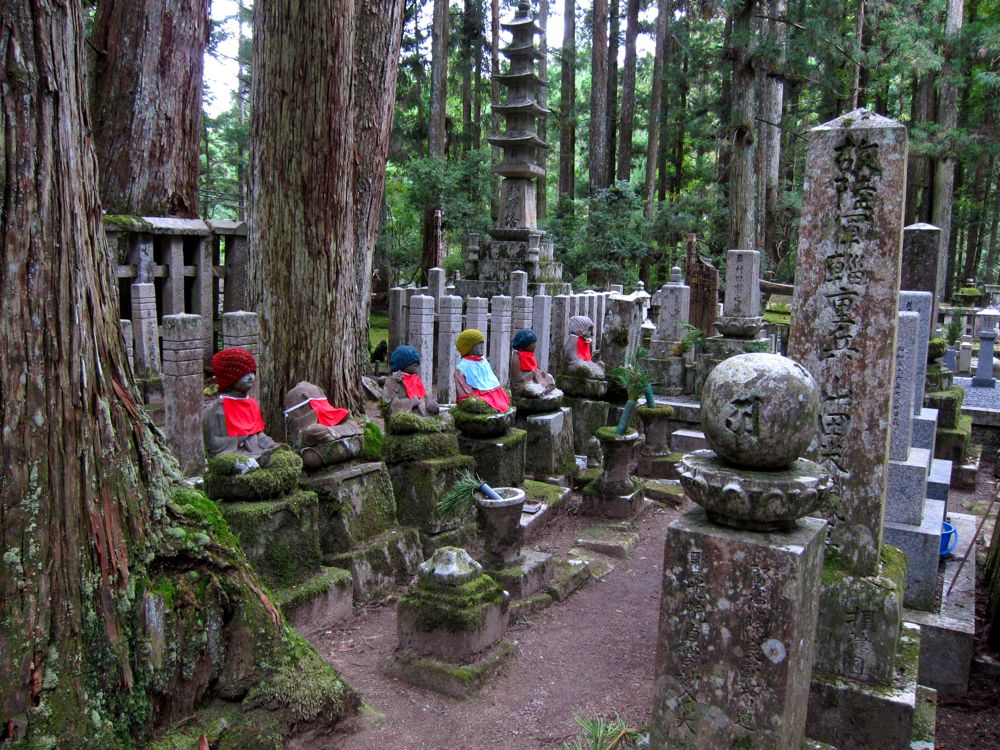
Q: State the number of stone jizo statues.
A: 6